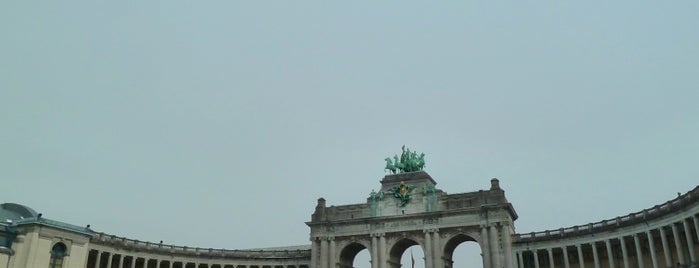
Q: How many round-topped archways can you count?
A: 3